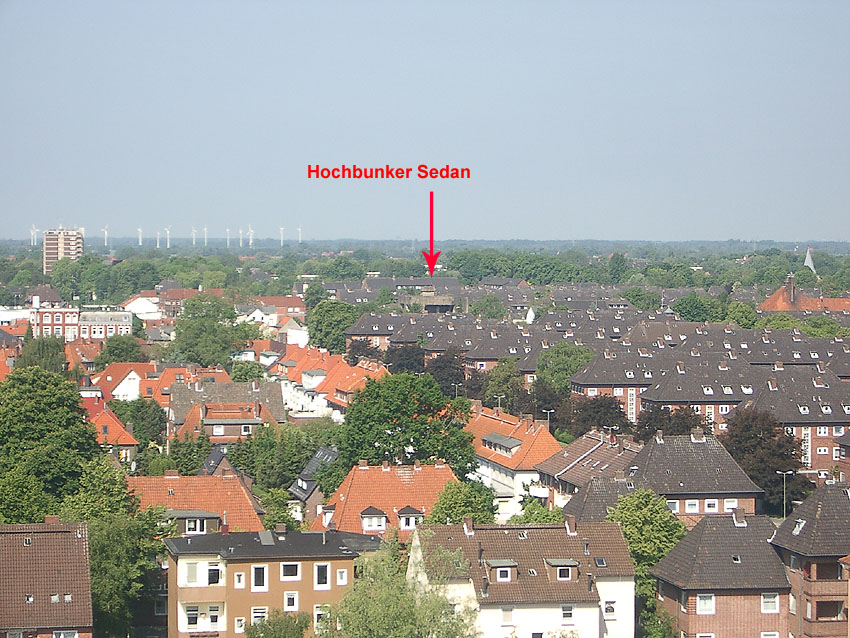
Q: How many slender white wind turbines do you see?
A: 13